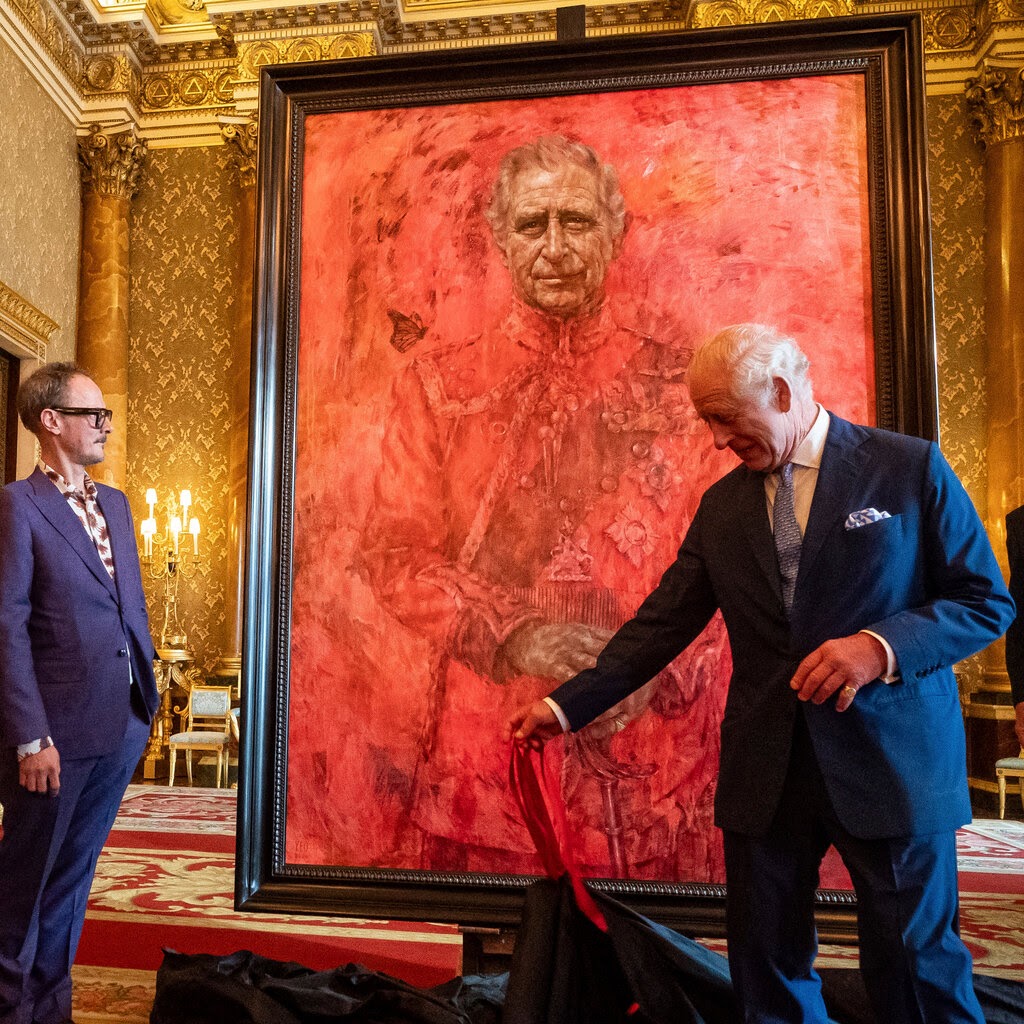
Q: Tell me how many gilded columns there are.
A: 3